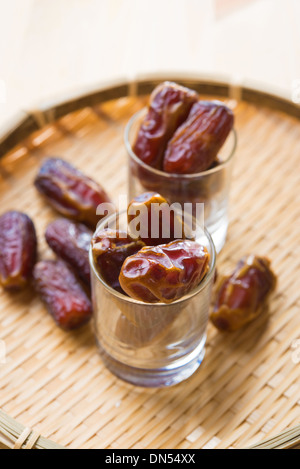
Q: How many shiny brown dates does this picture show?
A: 10